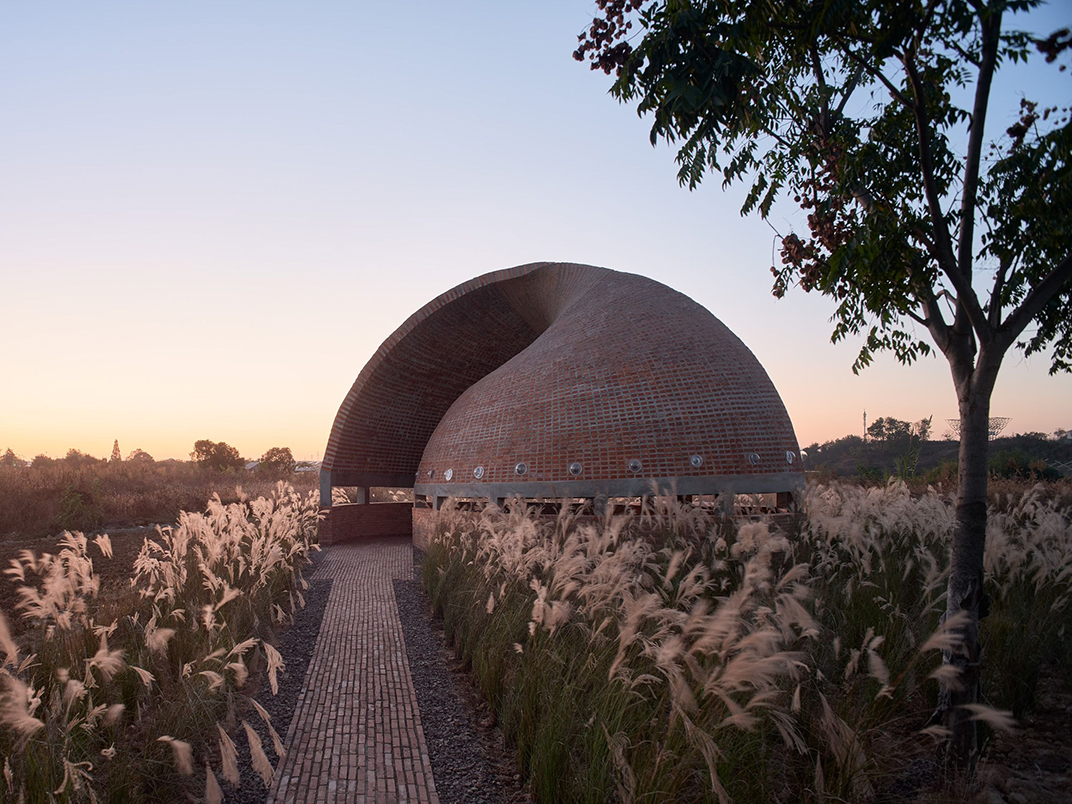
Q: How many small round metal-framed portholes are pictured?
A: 11